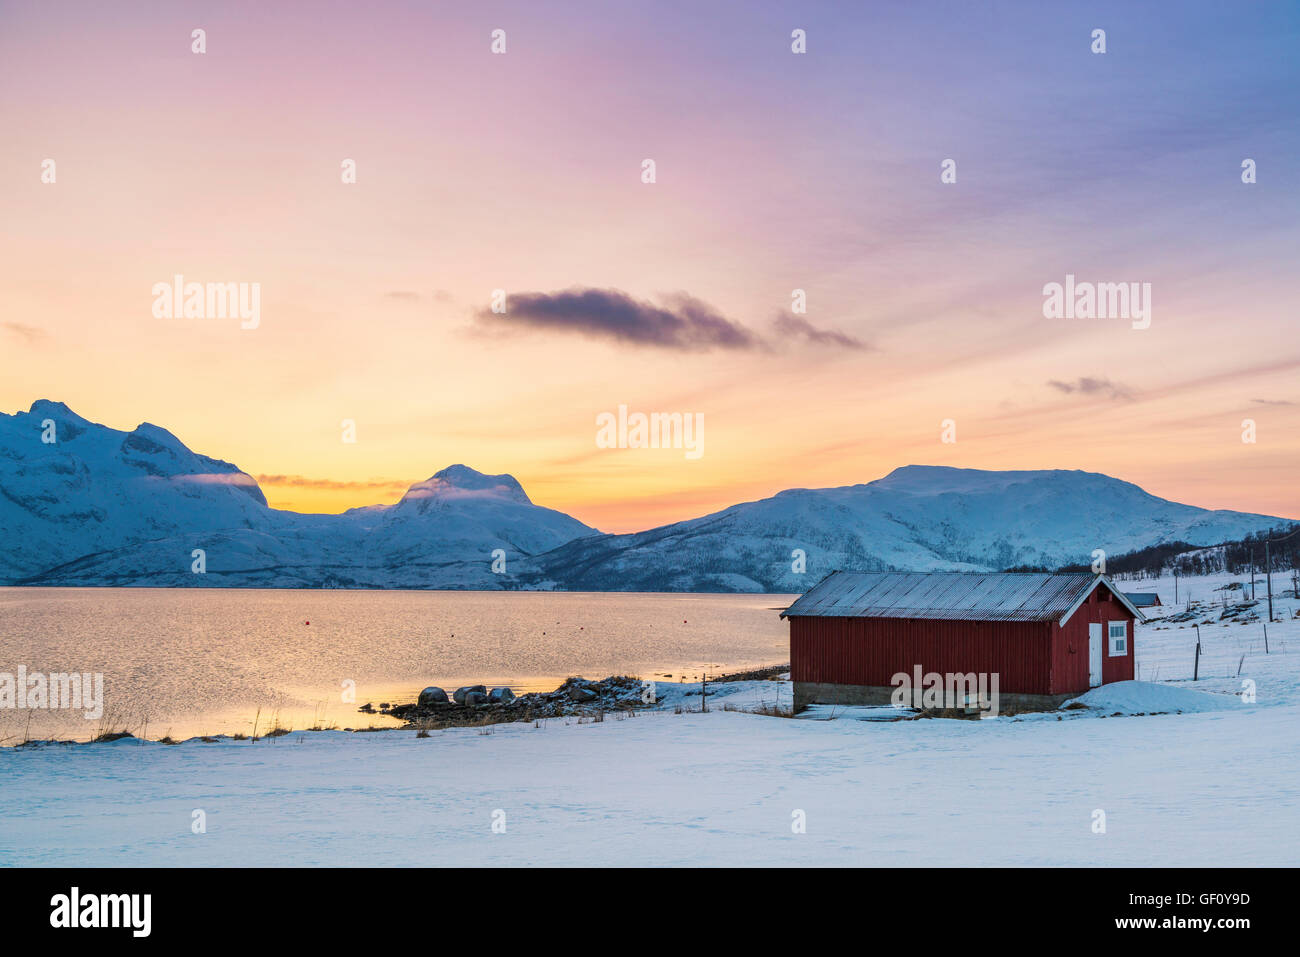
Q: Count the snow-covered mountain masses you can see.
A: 3